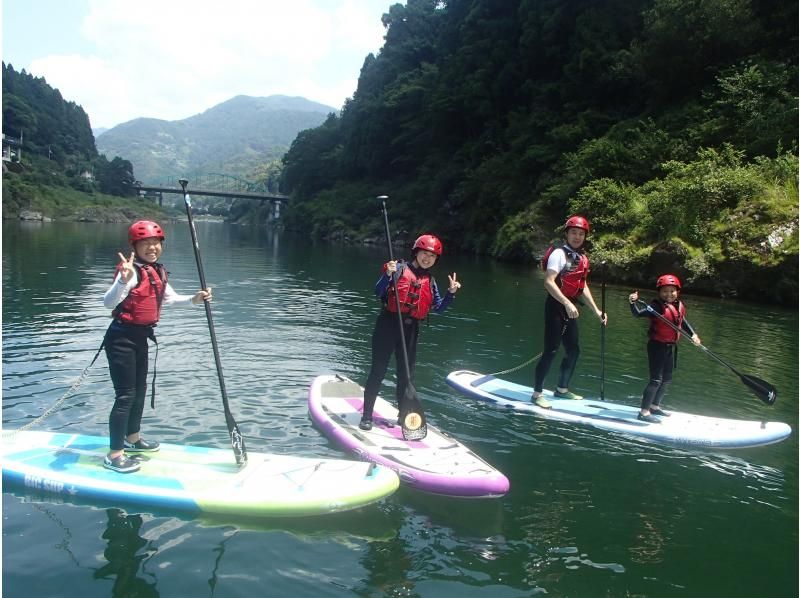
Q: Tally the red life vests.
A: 4